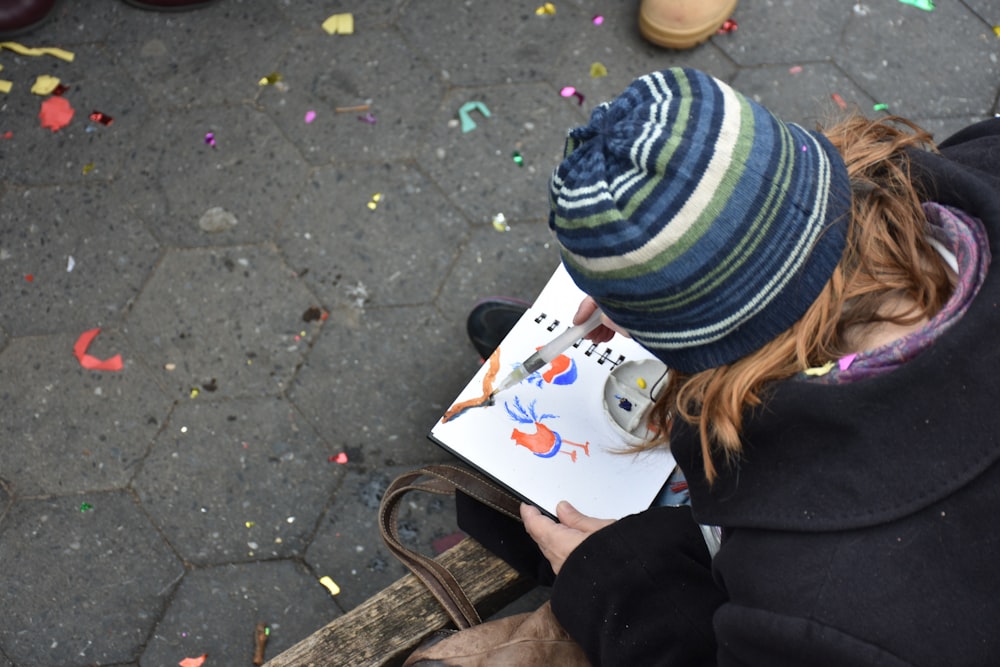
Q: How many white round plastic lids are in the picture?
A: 1